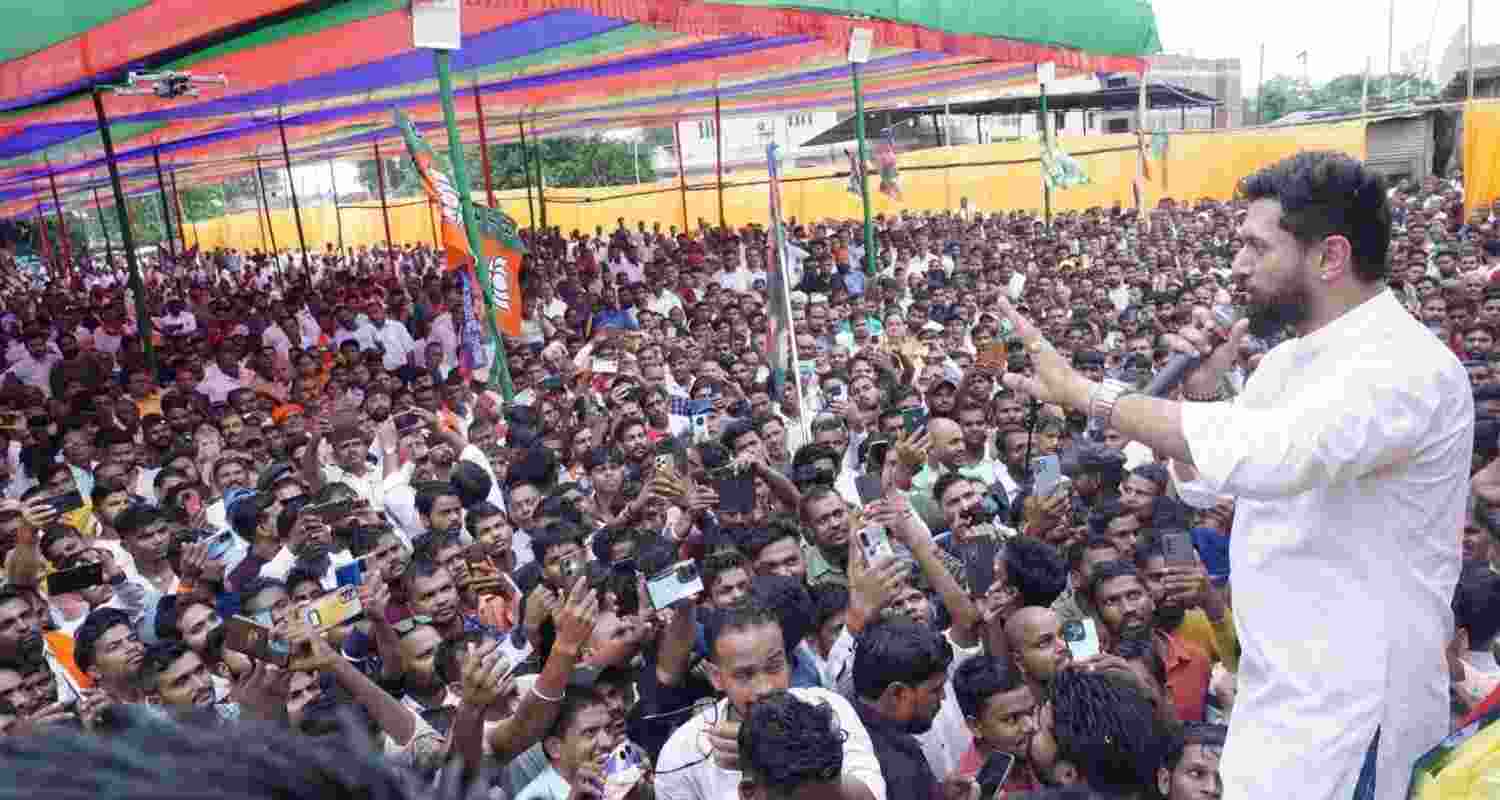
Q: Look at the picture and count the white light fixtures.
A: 3